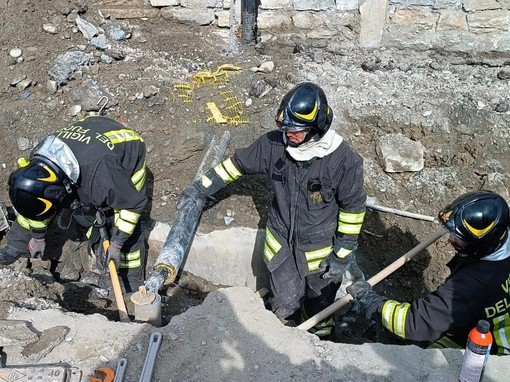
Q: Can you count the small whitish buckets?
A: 1